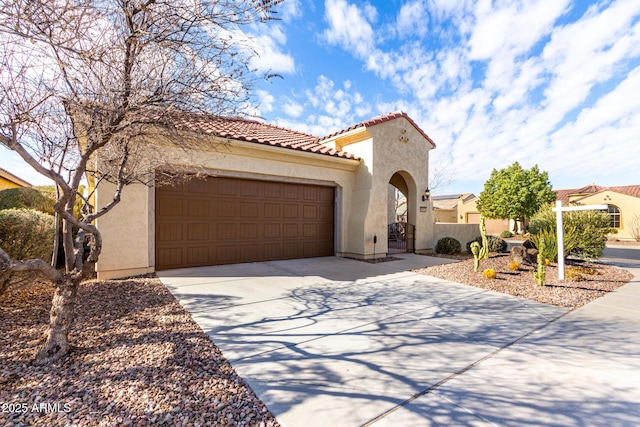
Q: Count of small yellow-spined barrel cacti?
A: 3